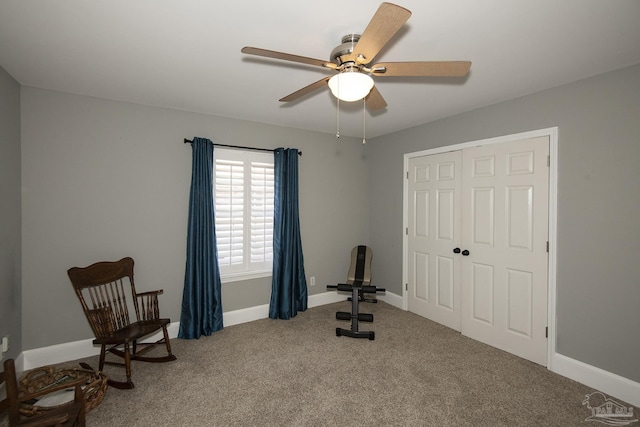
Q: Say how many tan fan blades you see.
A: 5